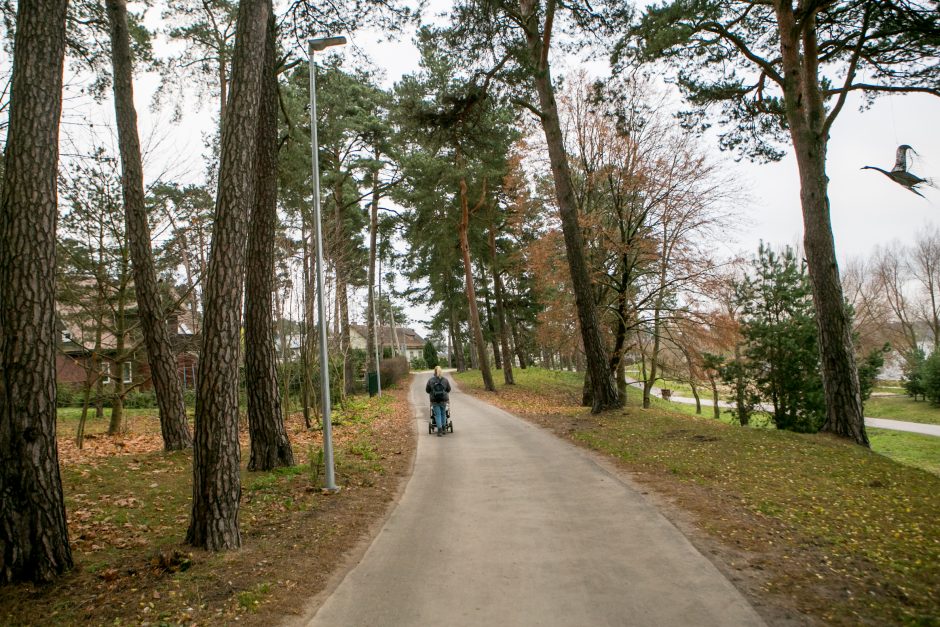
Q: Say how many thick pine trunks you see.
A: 6